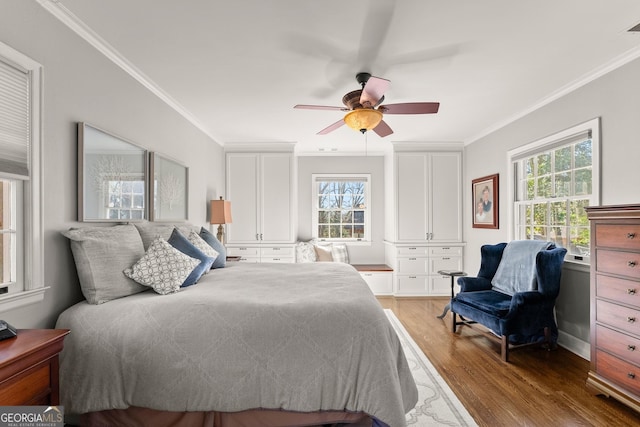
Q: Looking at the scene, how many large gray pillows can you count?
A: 2